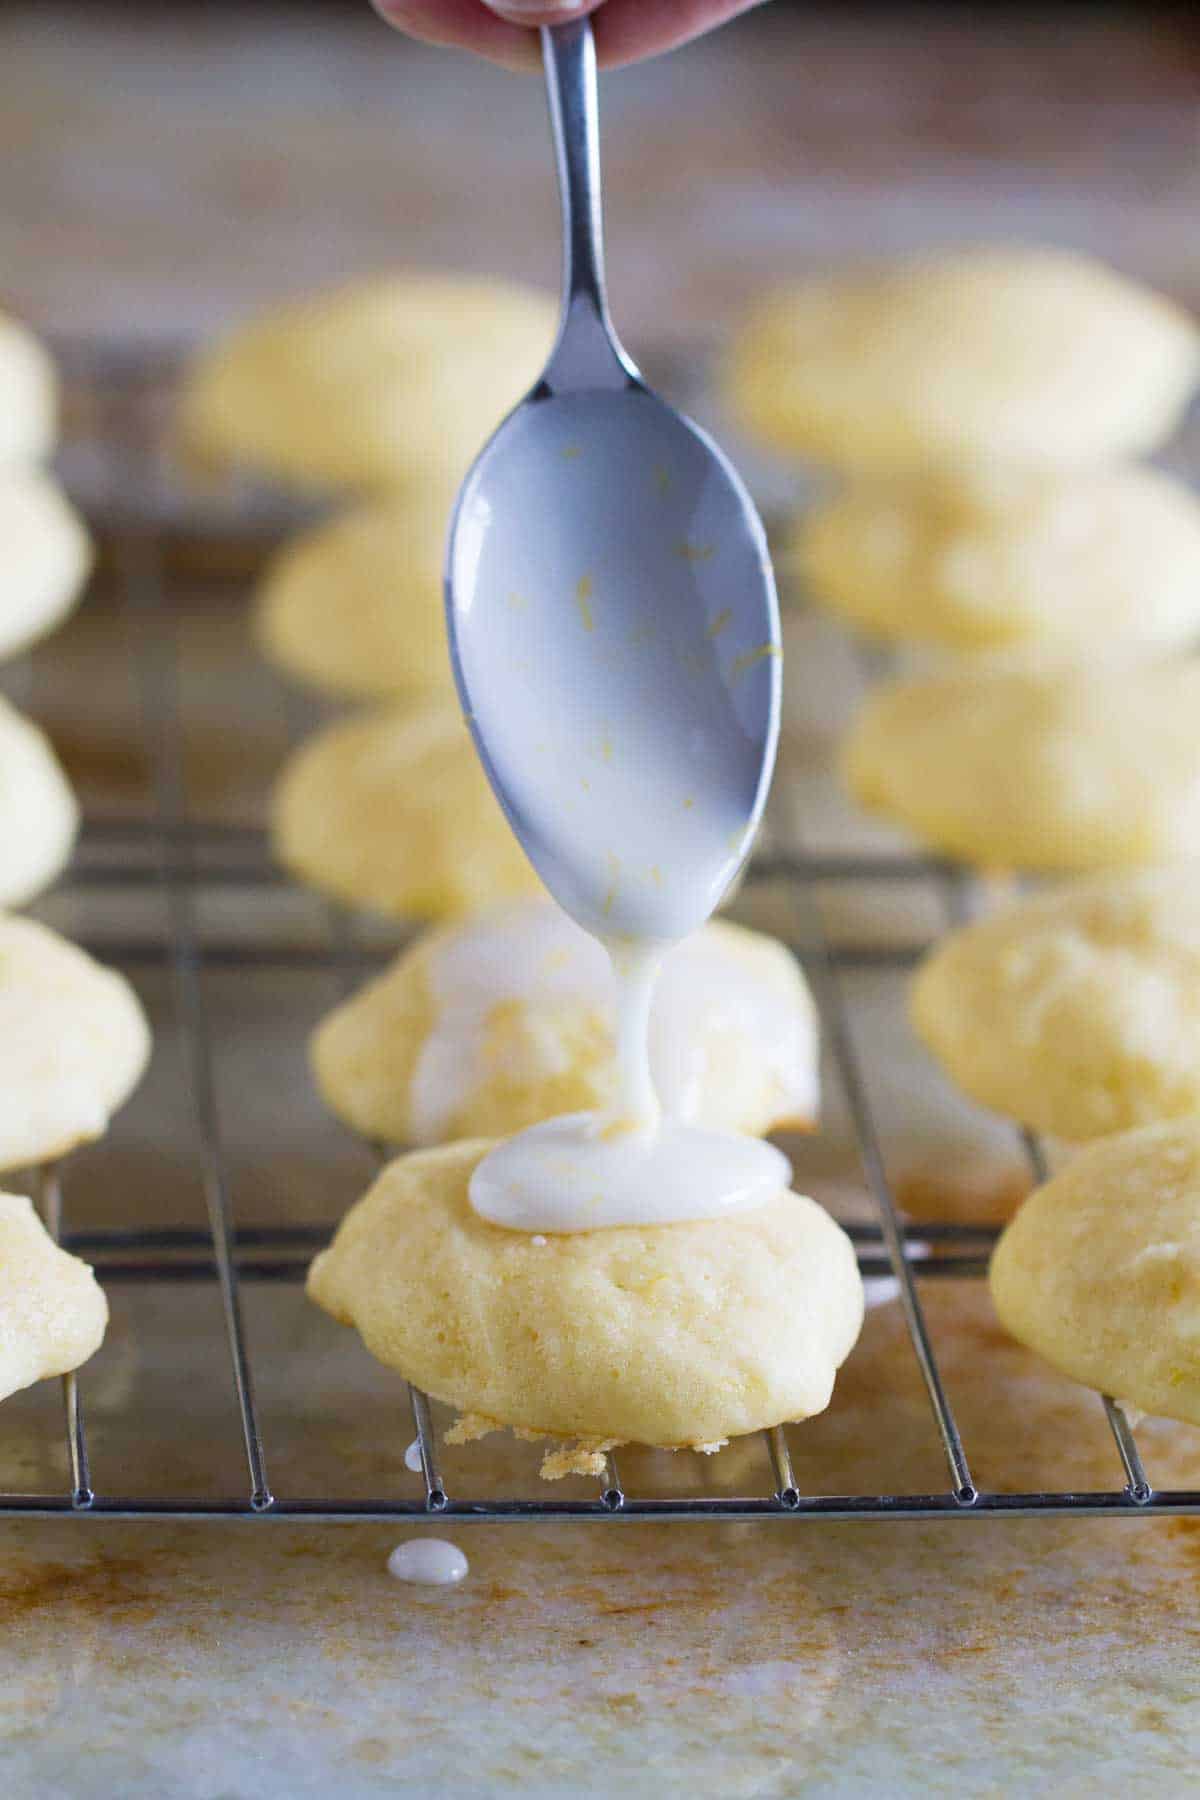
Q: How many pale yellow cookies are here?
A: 15